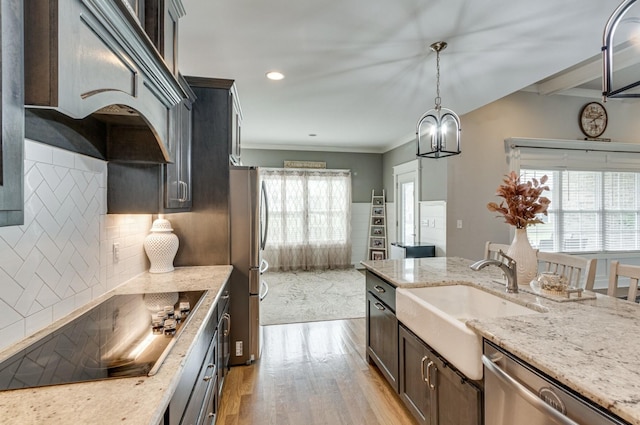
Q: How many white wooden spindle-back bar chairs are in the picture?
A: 3